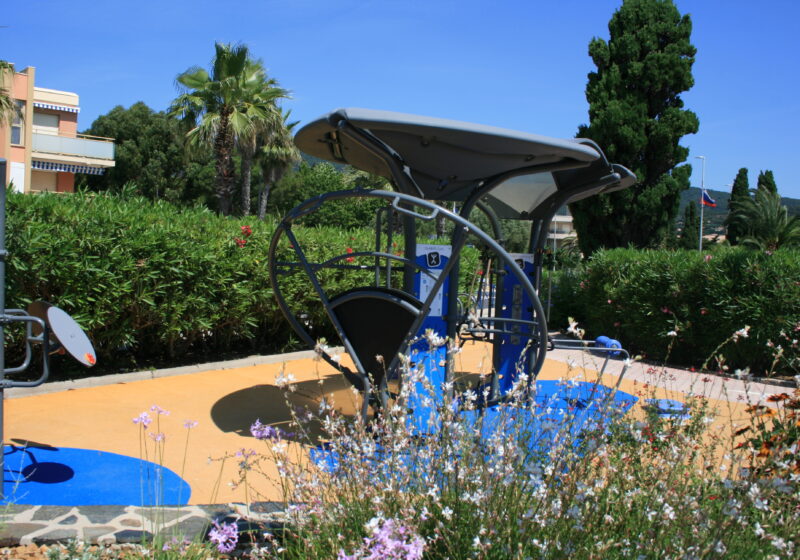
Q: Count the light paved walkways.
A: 1